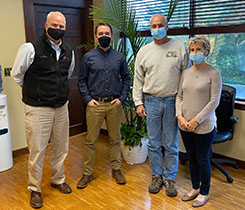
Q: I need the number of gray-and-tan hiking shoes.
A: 2